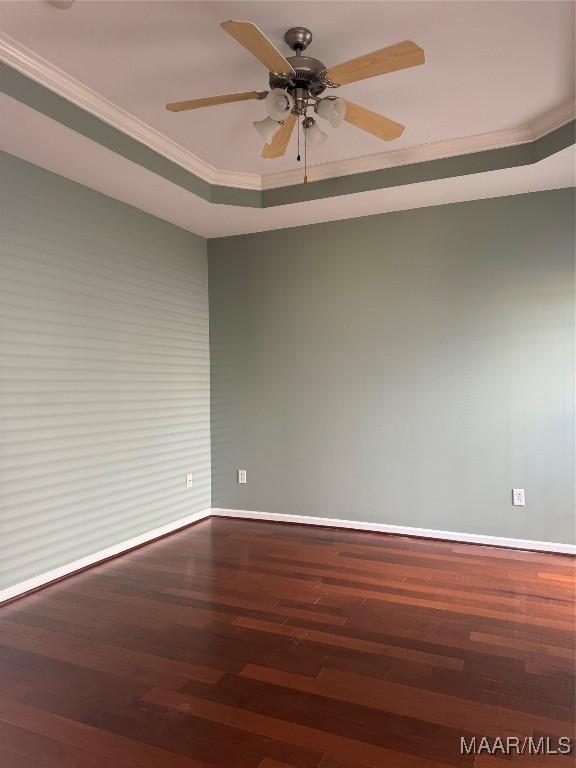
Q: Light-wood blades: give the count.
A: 5